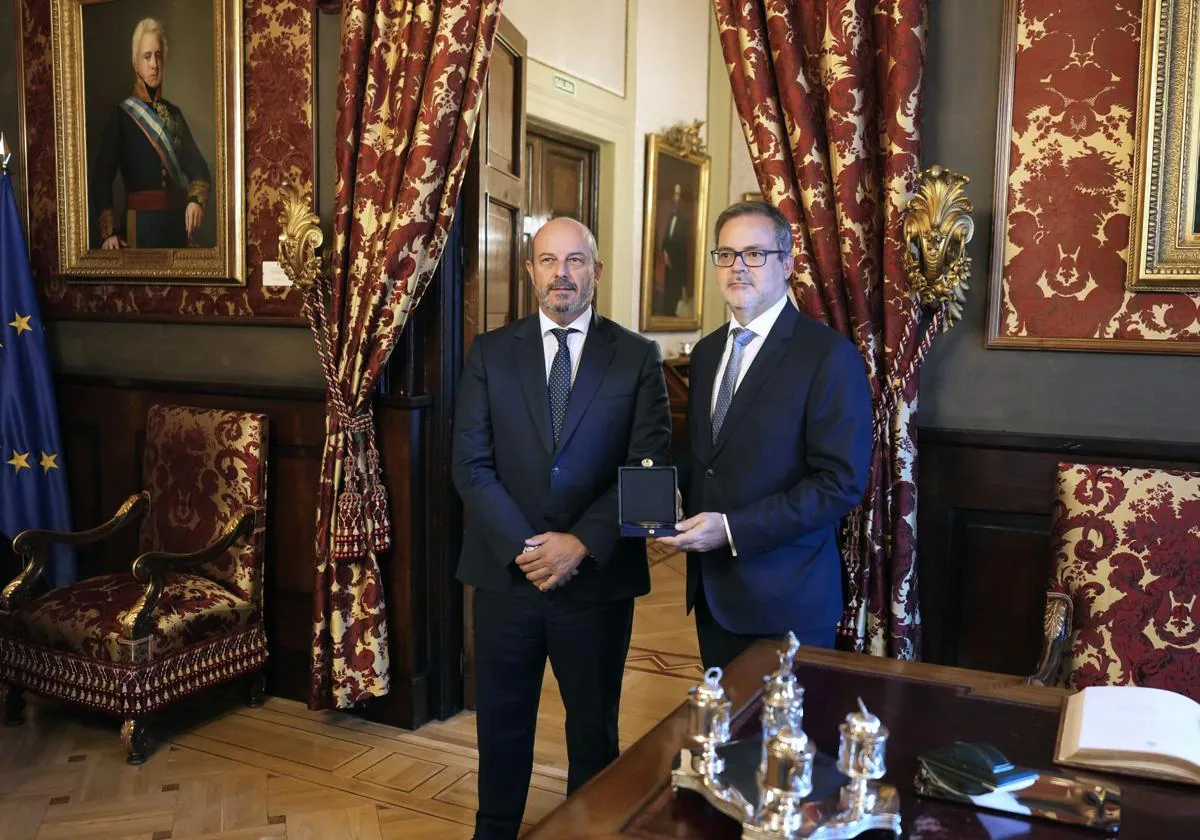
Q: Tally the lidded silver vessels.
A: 4